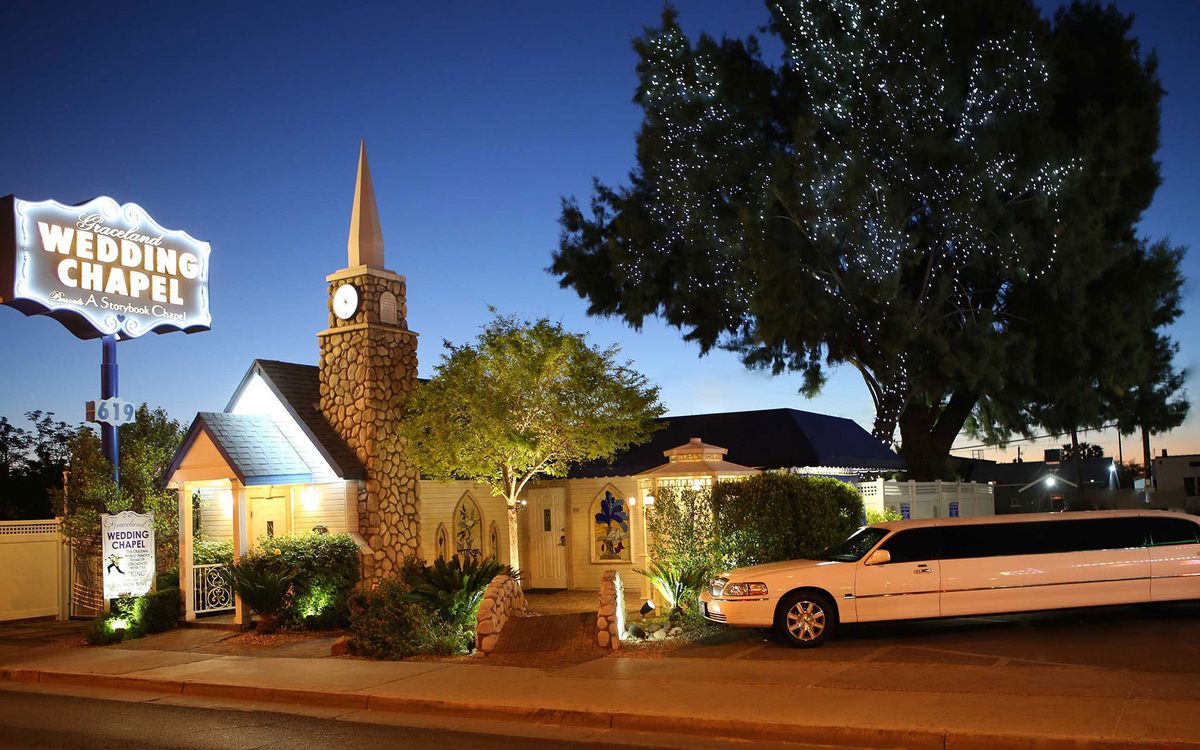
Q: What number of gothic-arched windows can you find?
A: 4